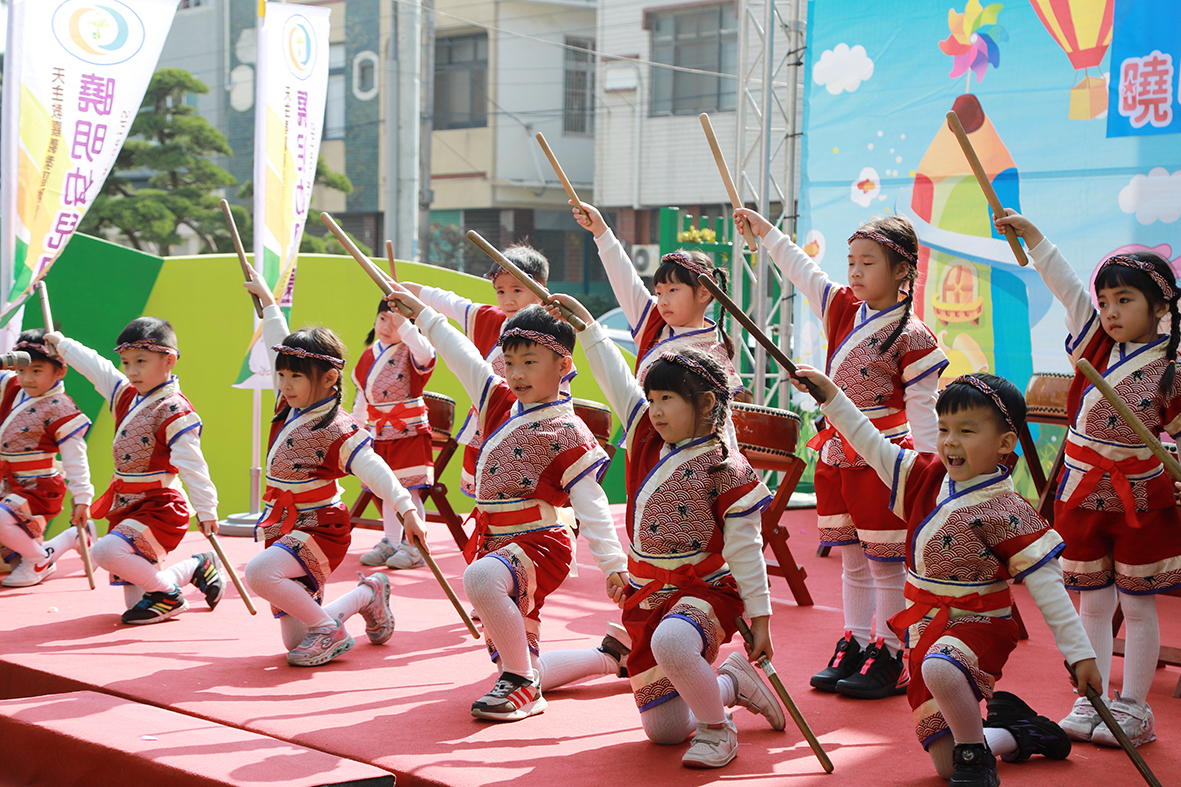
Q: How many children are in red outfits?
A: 11